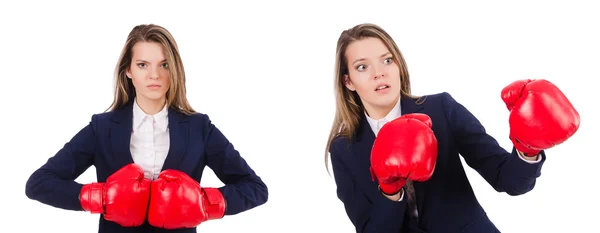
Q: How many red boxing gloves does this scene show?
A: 4